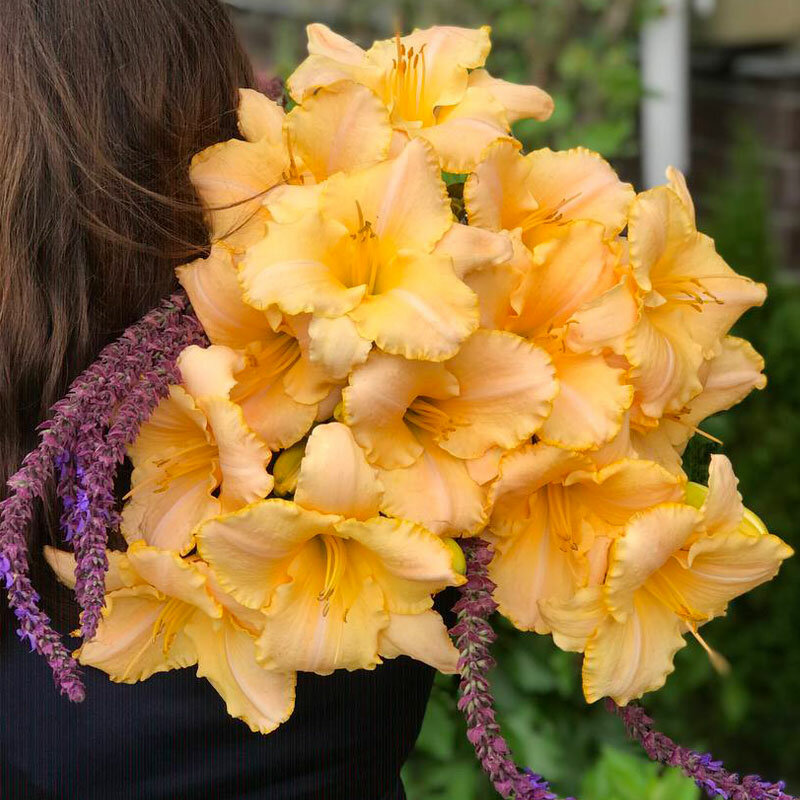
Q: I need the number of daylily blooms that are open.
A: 14